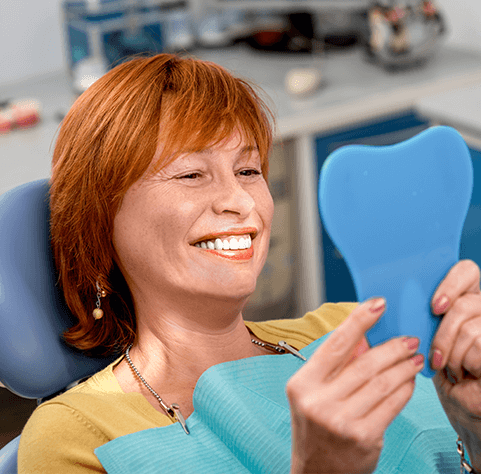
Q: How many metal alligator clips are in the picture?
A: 2